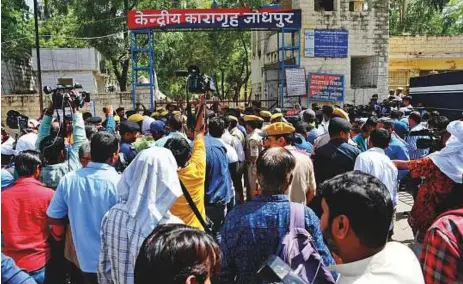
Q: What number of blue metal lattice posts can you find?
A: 2